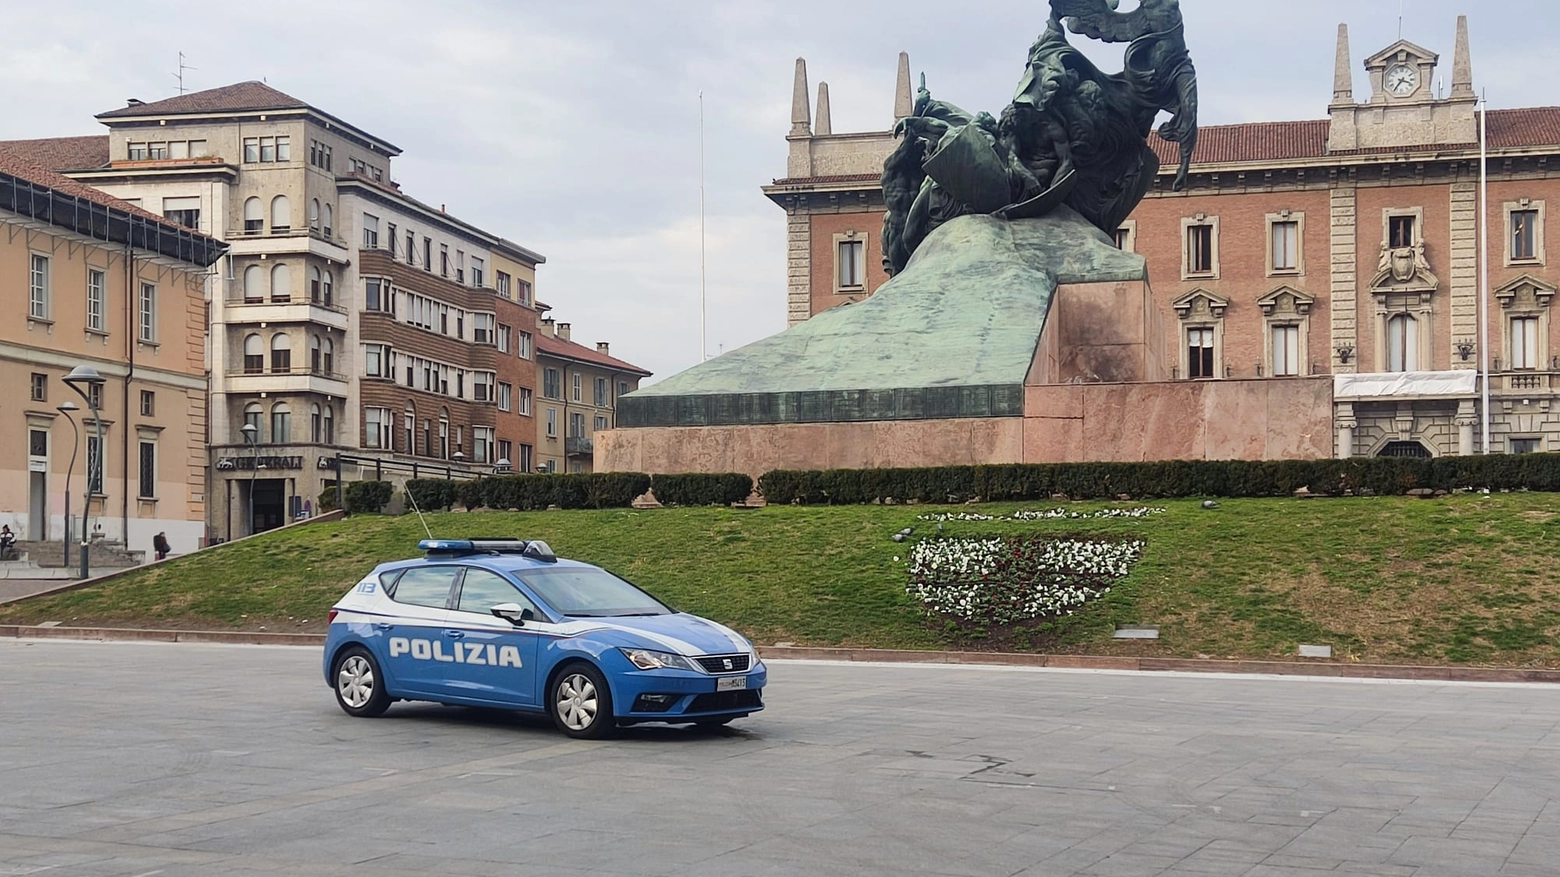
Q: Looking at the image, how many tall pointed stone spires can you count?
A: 5